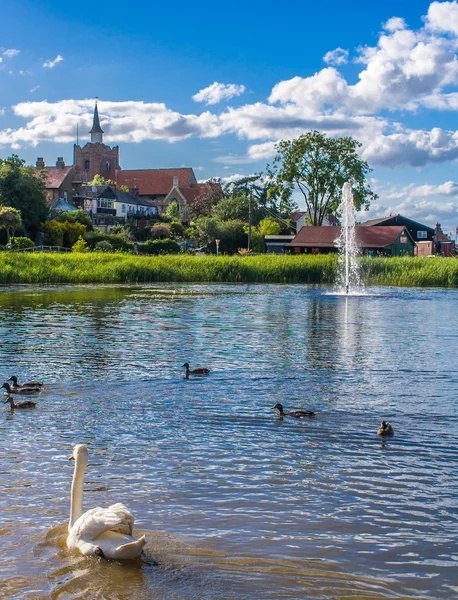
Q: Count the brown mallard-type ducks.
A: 6